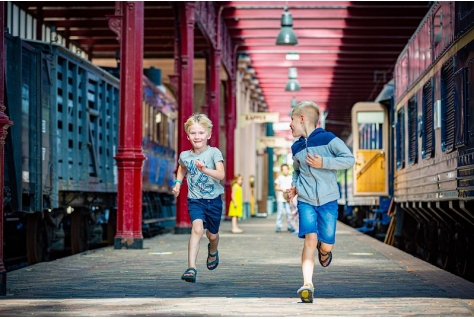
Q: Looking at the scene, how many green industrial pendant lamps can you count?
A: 3